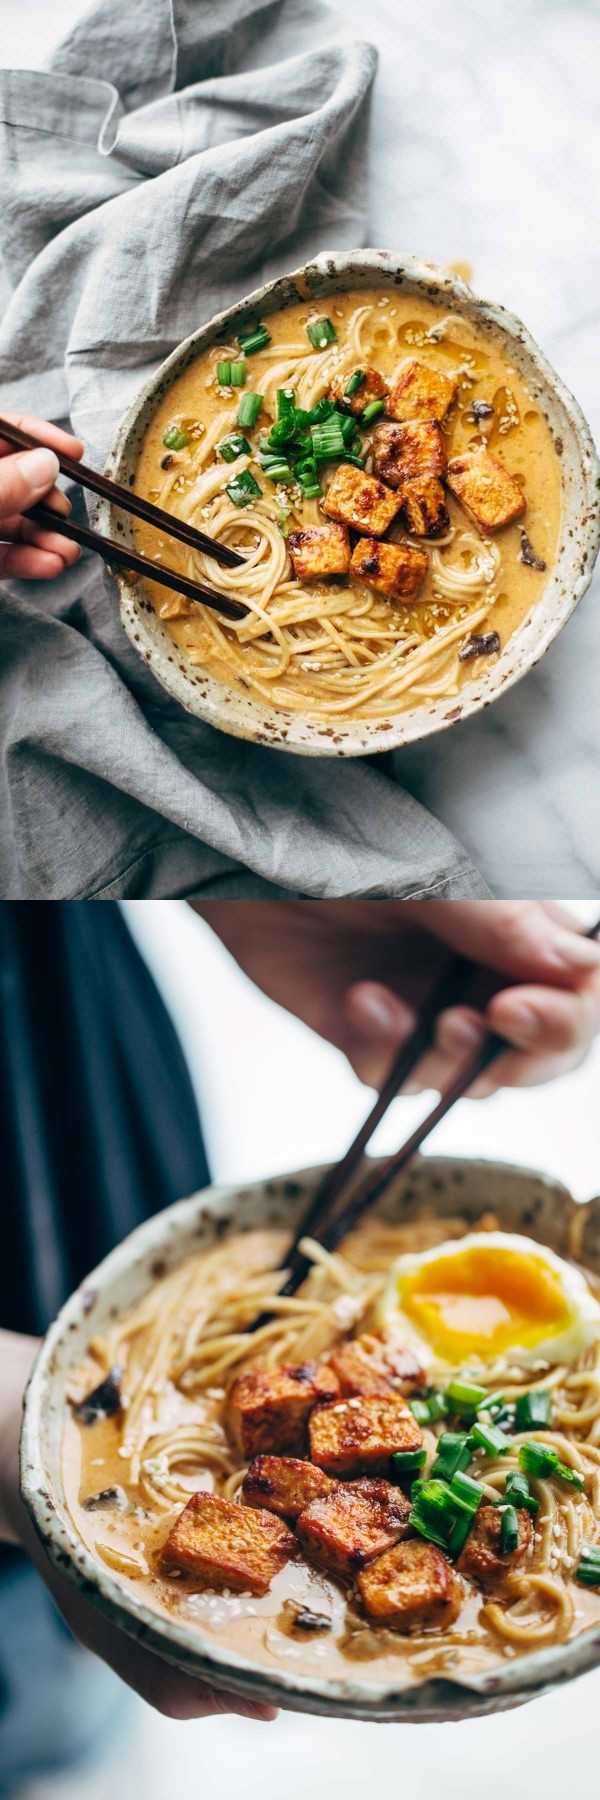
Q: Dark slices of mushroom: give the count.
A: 7